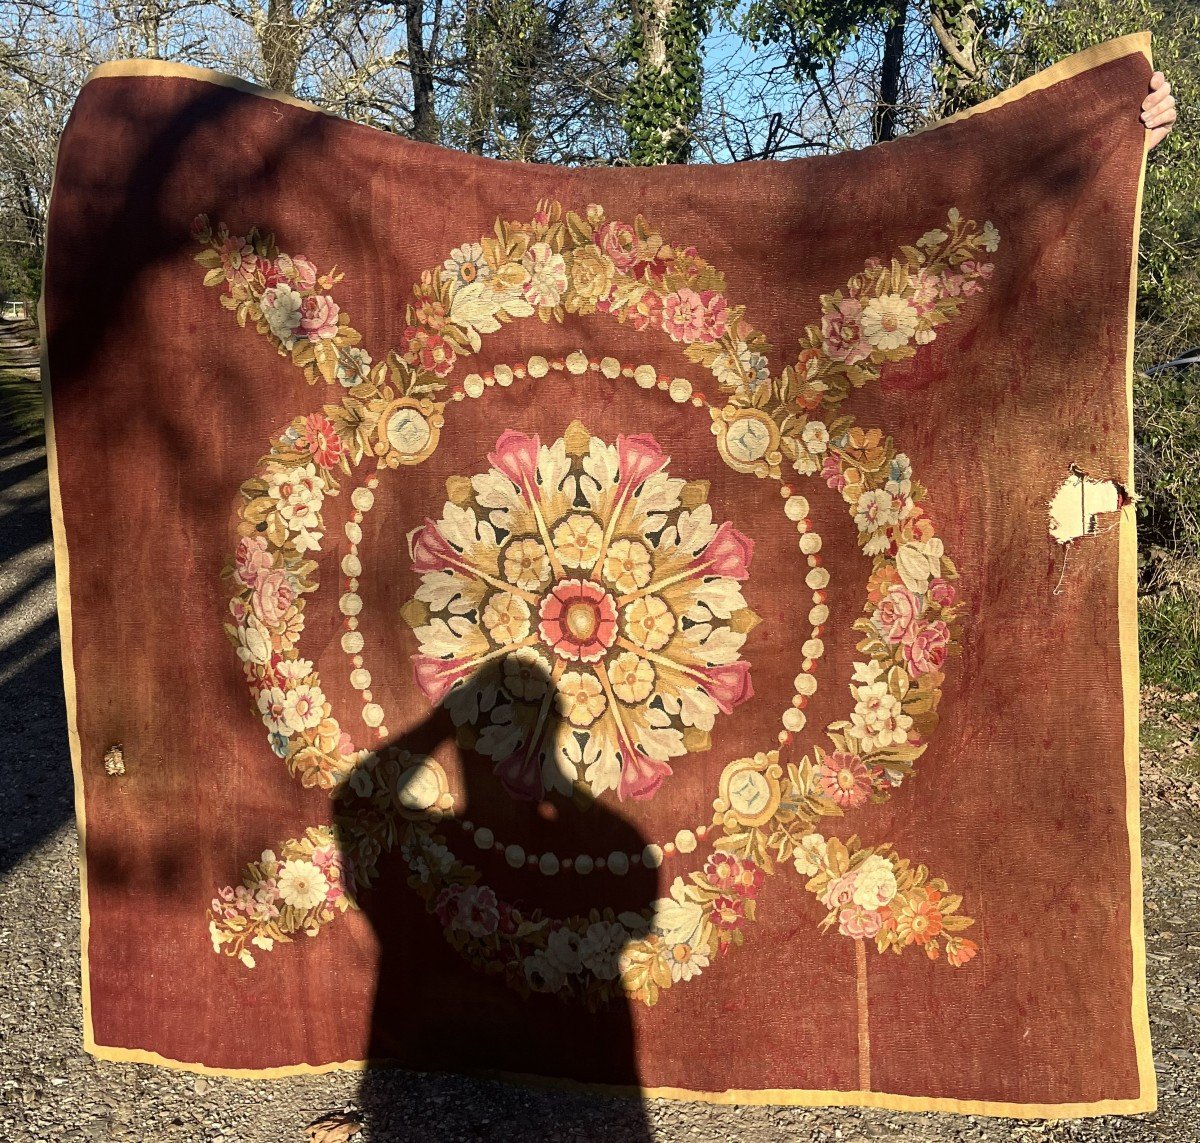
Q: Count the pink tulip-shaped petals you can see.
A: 8